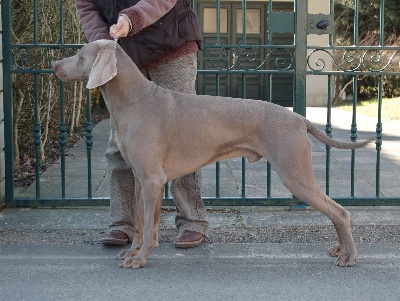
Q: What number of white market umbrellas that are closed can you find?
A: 0